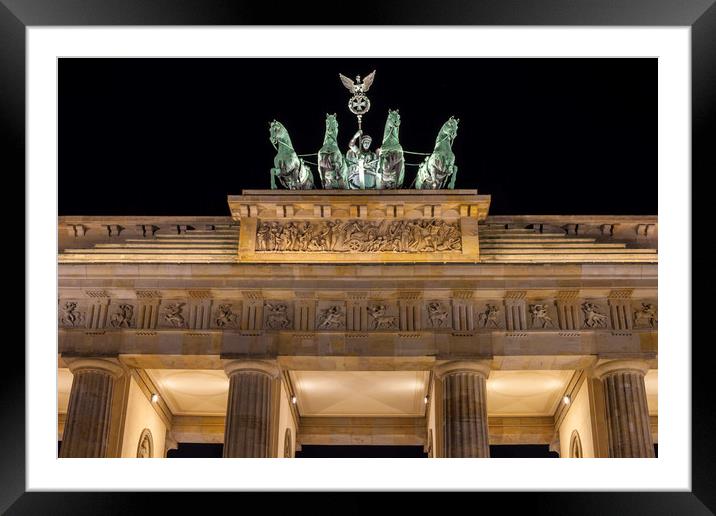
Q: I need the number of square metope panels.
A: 12